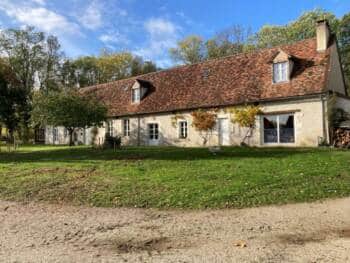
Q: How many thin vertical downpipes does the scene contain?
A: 2